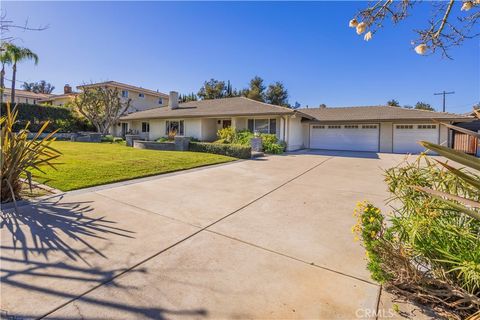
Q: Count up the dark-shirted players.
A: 0